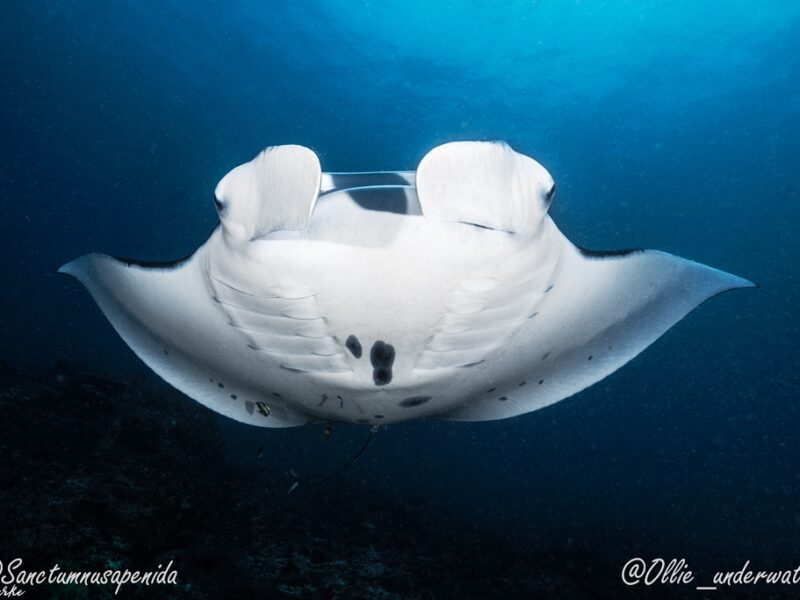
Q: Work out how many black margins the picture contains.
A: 2